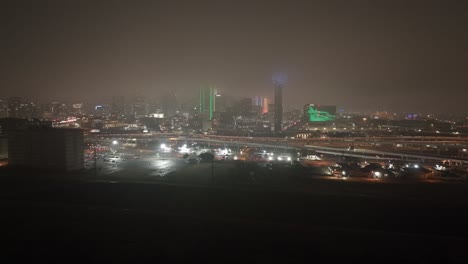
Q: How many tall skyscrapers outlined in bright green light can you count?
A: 1